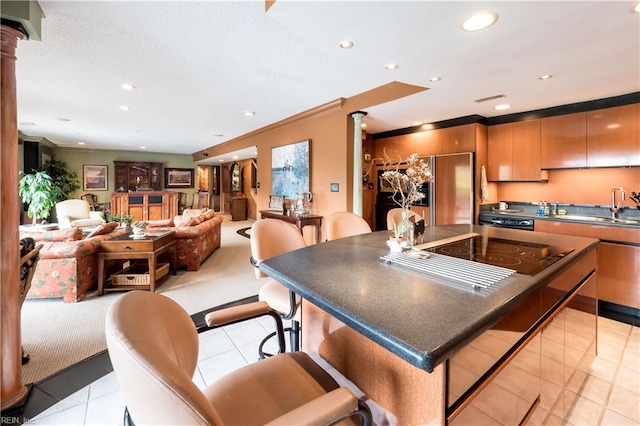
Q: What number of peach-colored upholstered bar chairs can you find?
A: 4